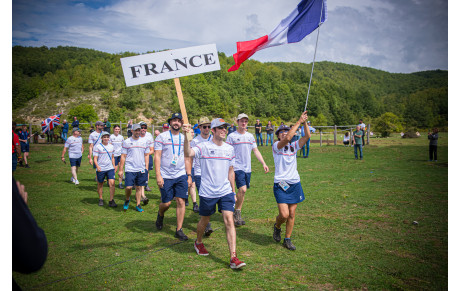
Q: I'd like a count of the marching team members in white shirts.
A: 11